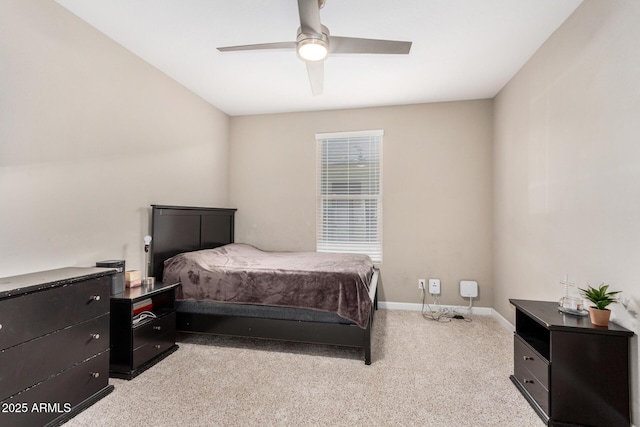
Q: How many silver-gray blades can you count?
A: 4